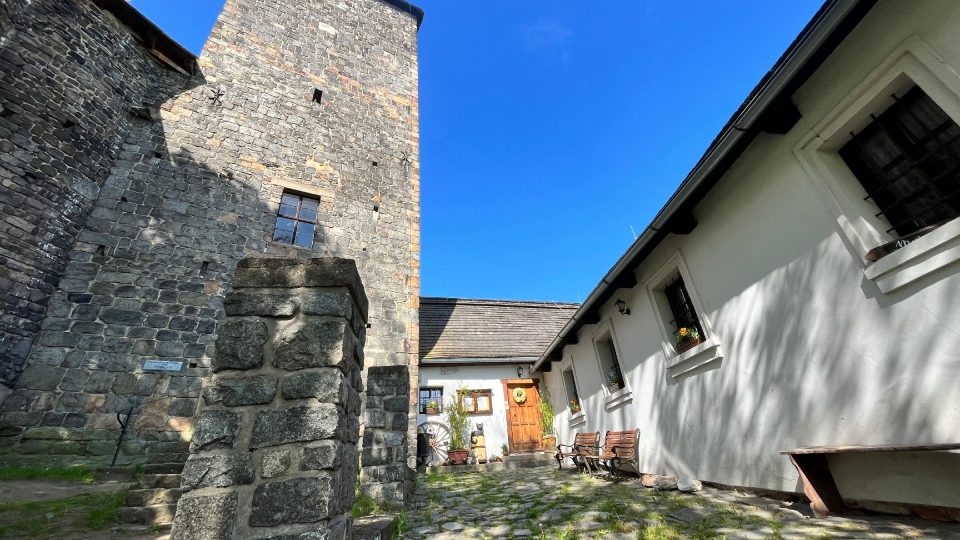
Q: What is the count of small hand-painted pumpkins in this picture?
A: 0